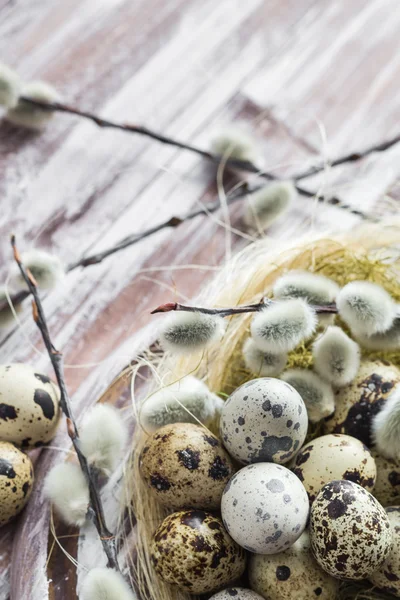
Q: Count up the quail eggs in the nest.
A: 11